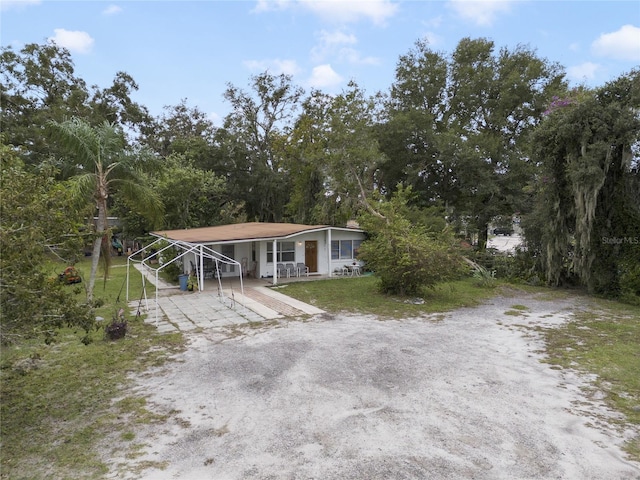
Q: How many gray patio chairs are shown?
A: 3